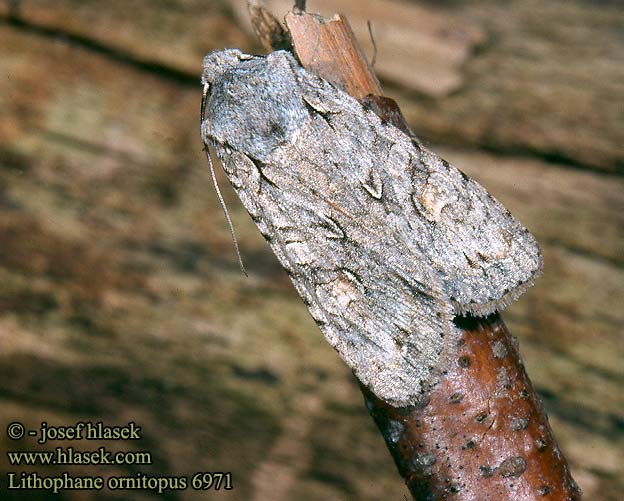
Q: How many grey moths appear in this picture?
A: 1